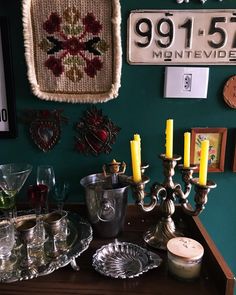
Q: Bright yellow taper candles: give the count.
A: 5